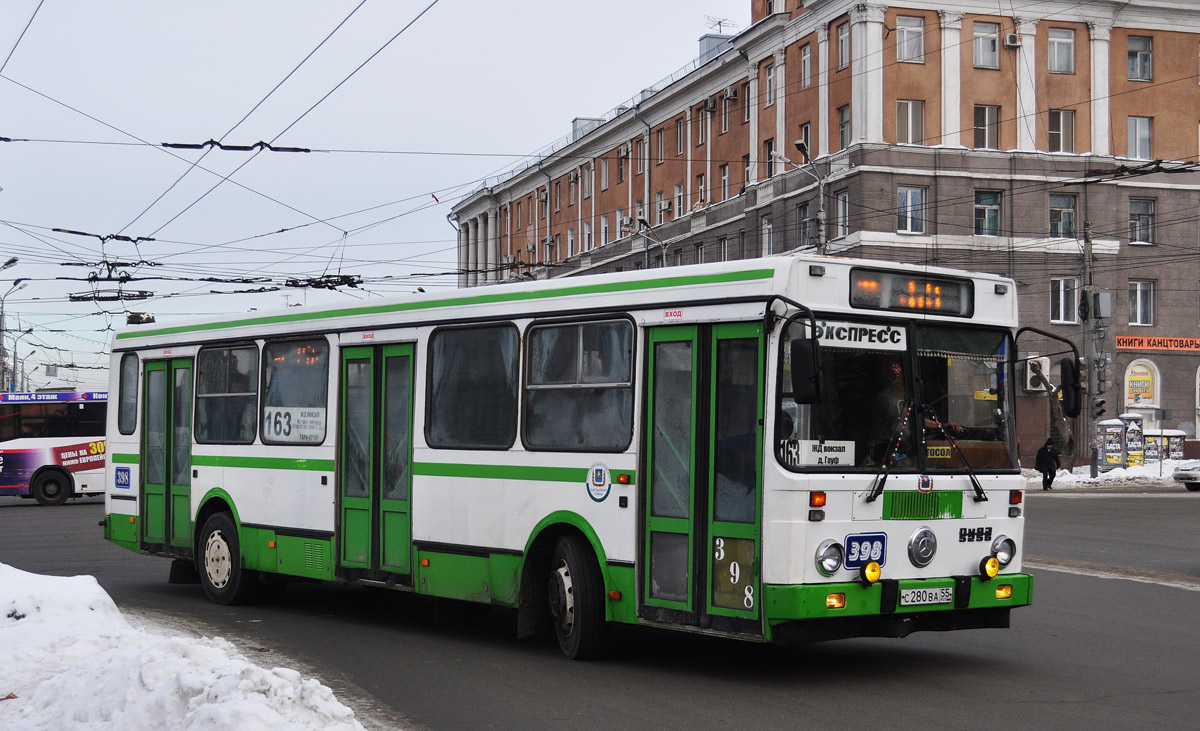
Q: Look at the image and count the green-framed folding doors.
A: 3